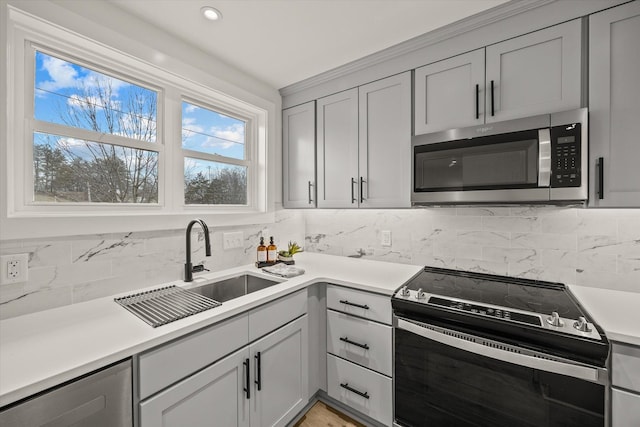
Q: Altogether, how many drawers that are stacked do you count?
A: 3